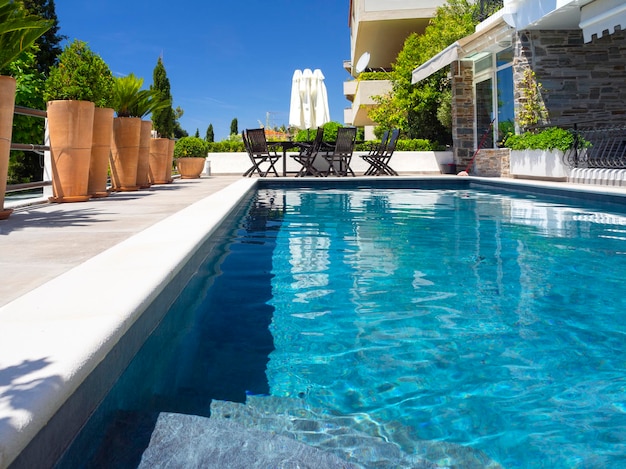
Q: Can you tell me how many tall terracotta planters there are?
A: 7